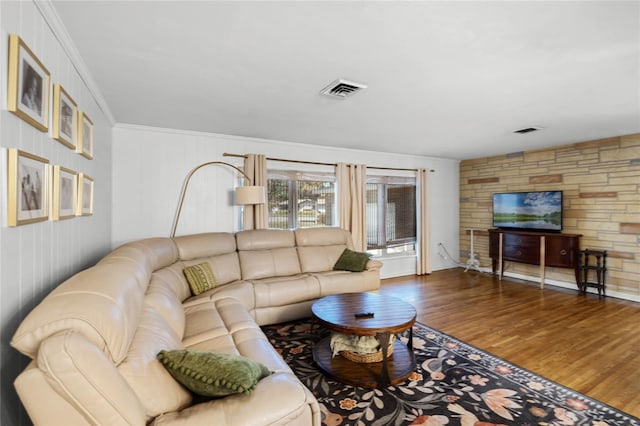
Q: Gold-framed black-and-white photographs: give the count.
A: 6